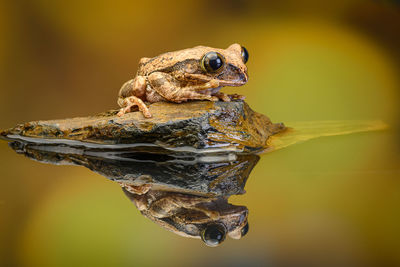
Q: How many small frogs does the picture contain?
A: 1